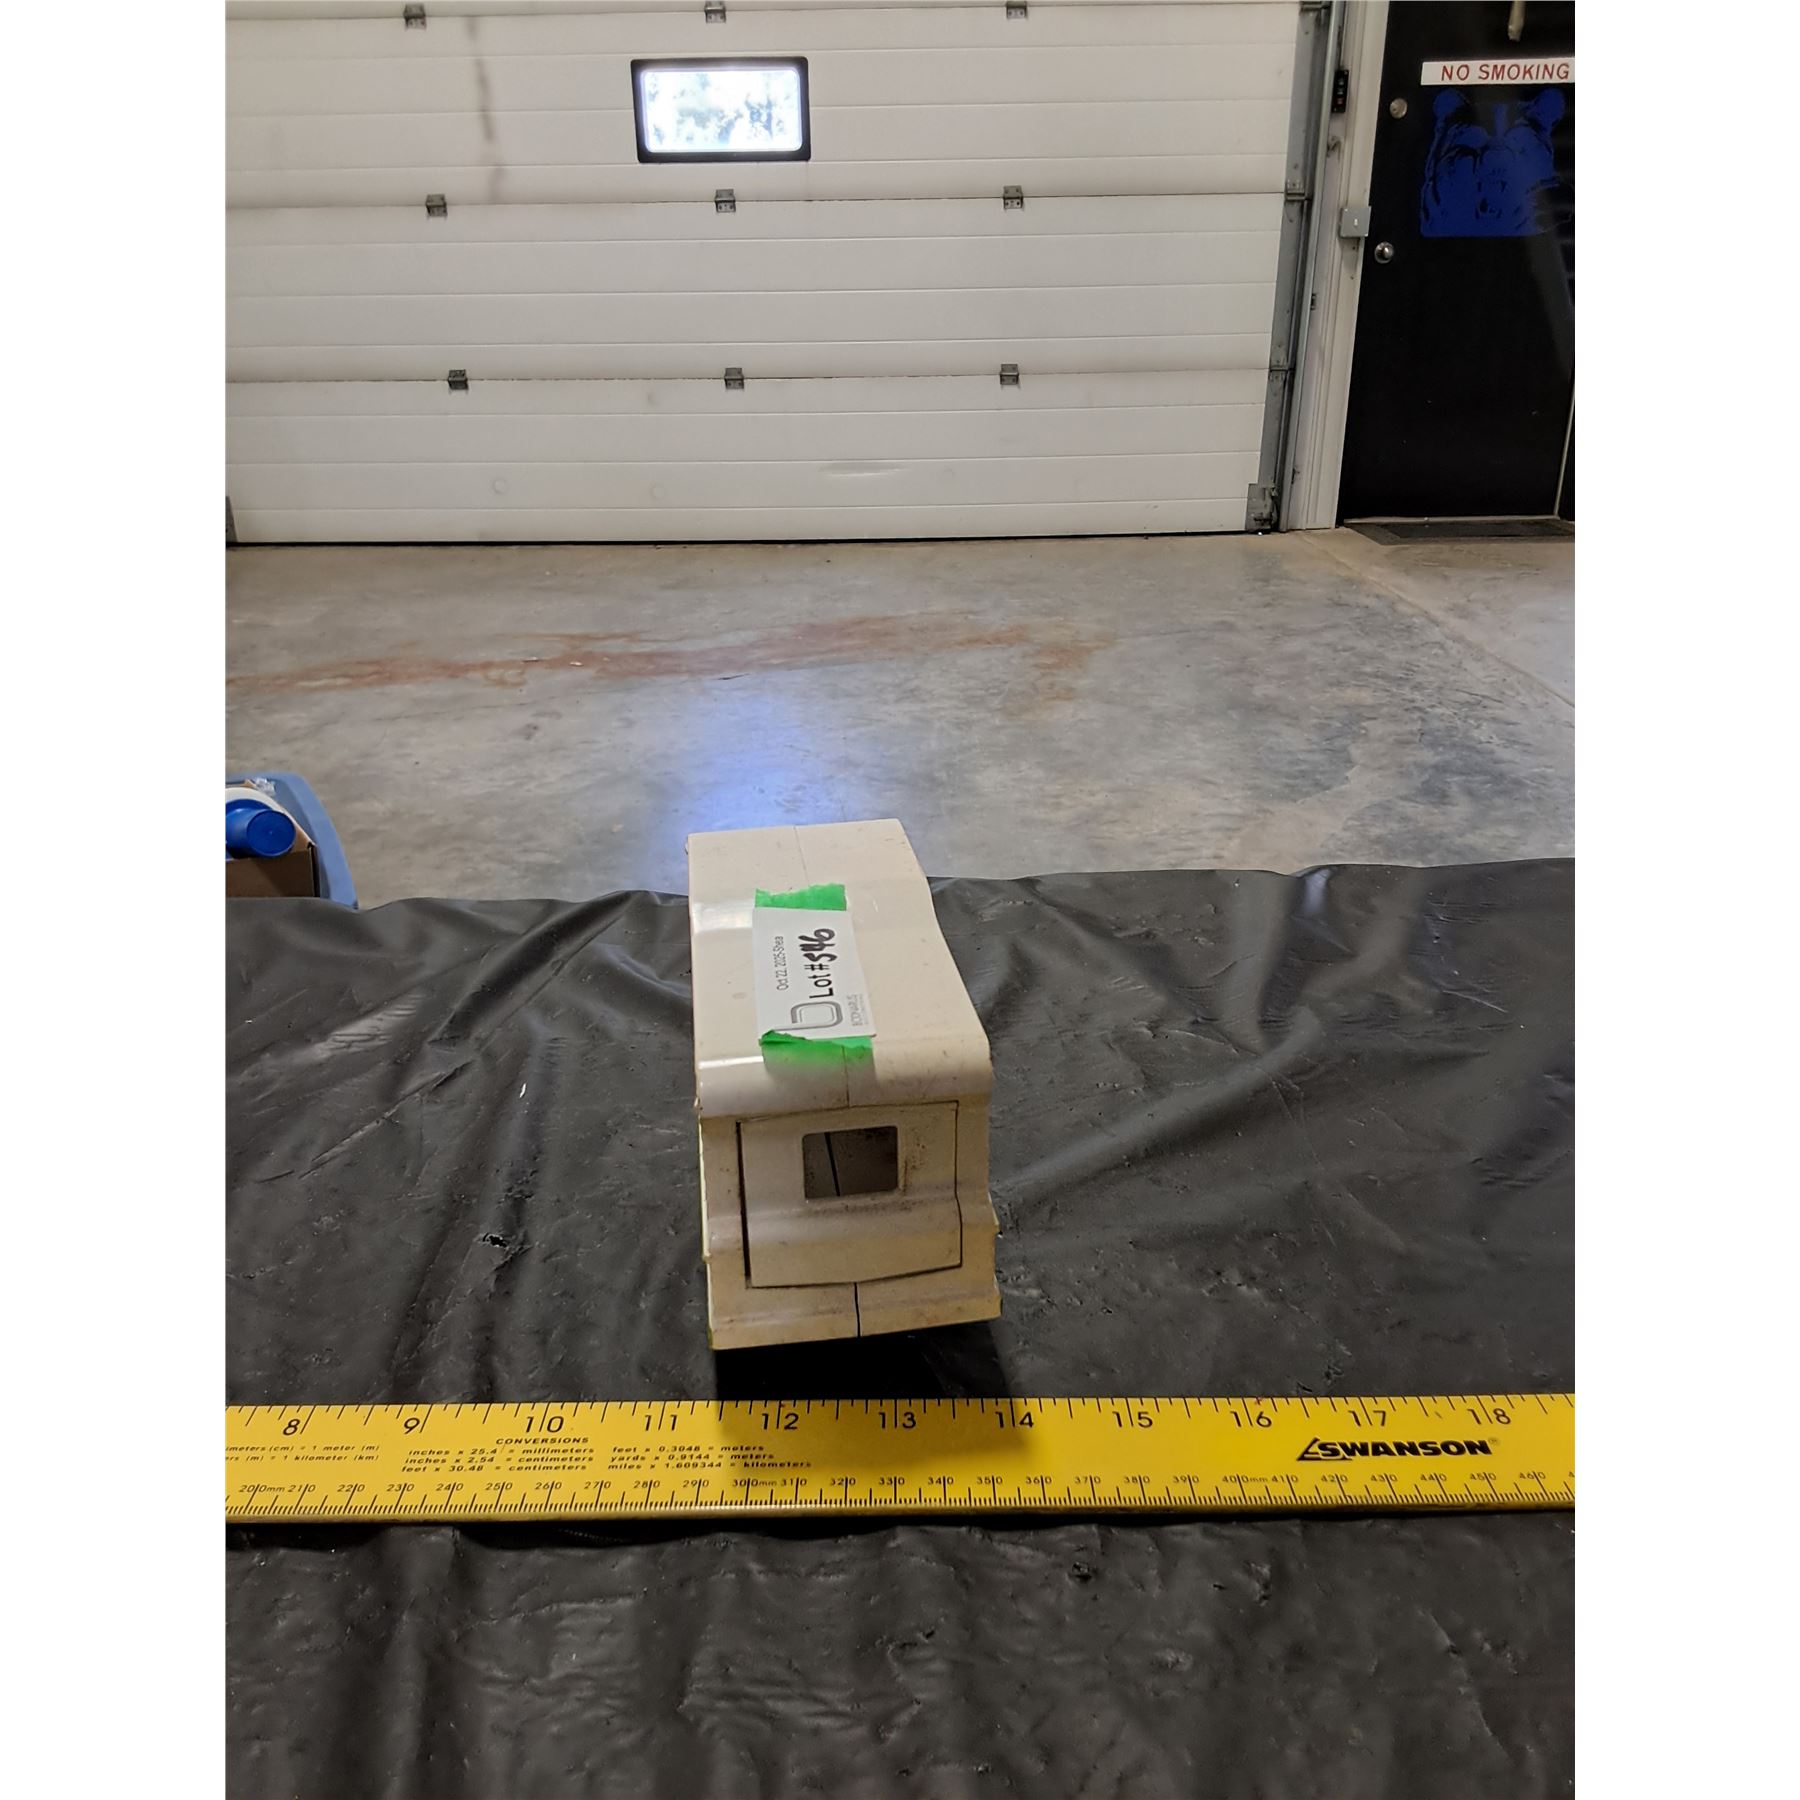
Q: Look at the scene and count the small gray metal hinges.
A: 9